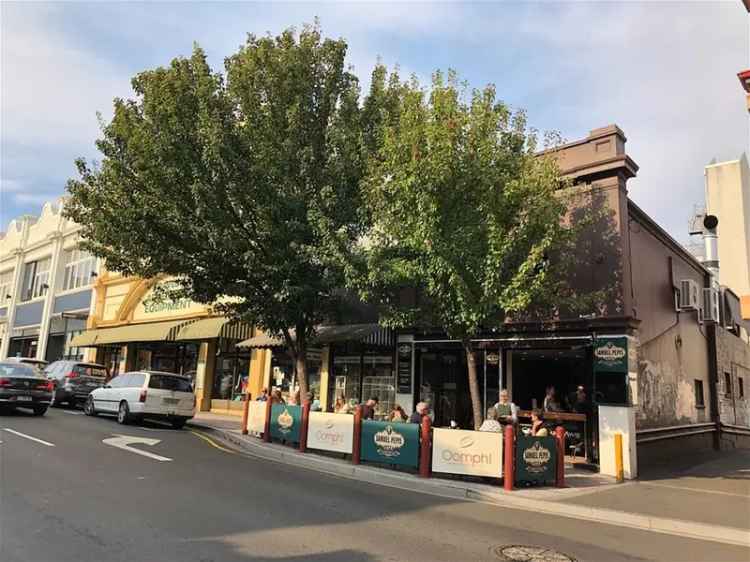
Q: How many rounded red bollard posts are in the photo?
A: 7